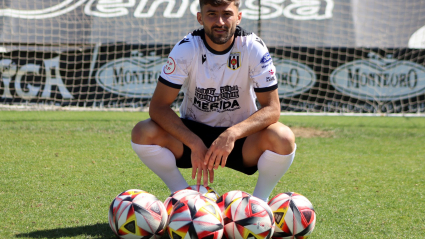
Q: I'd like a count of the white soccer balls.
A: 7